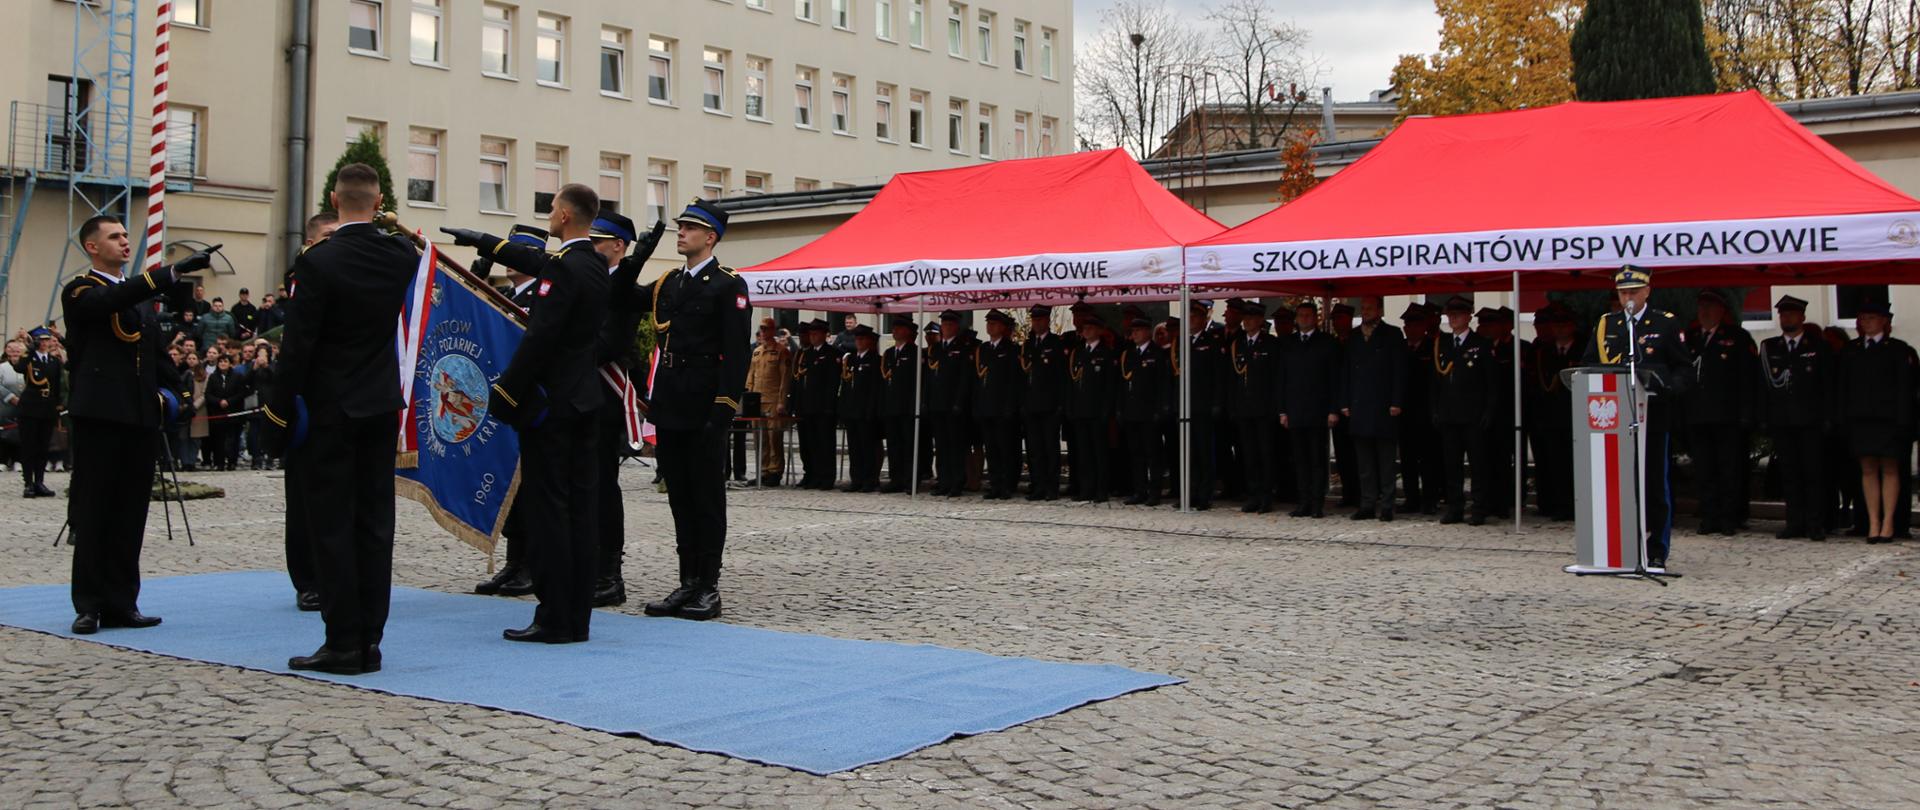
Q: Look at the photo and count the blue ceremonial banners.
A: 1